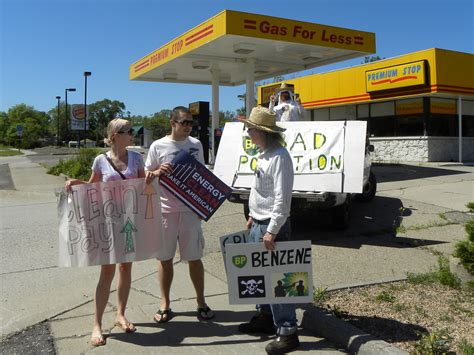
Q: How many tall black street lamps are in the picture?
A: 3